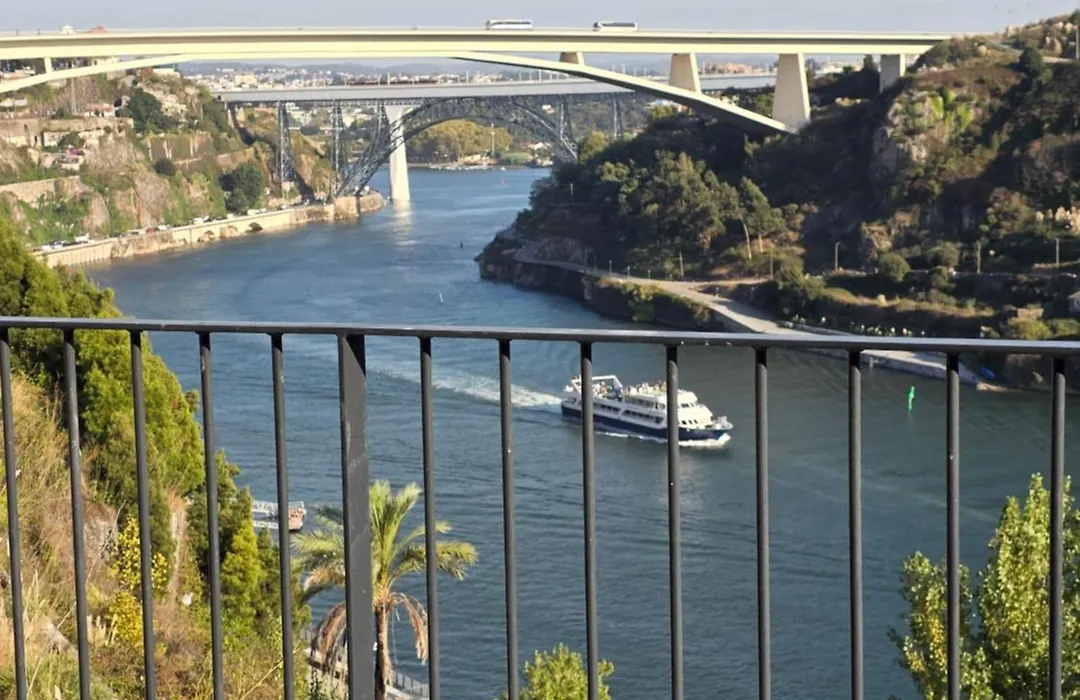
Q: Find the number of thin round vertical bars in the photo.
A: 13